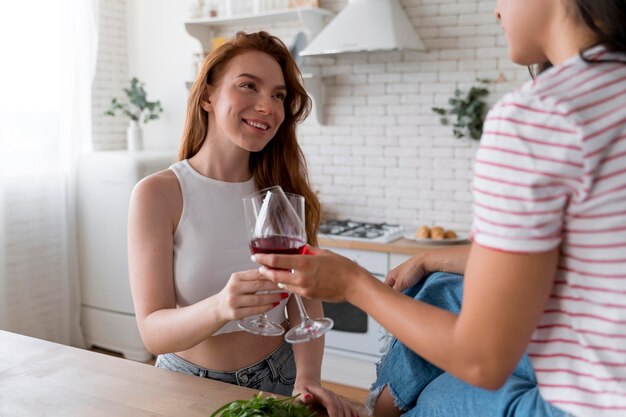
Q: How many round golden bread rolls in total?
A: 3